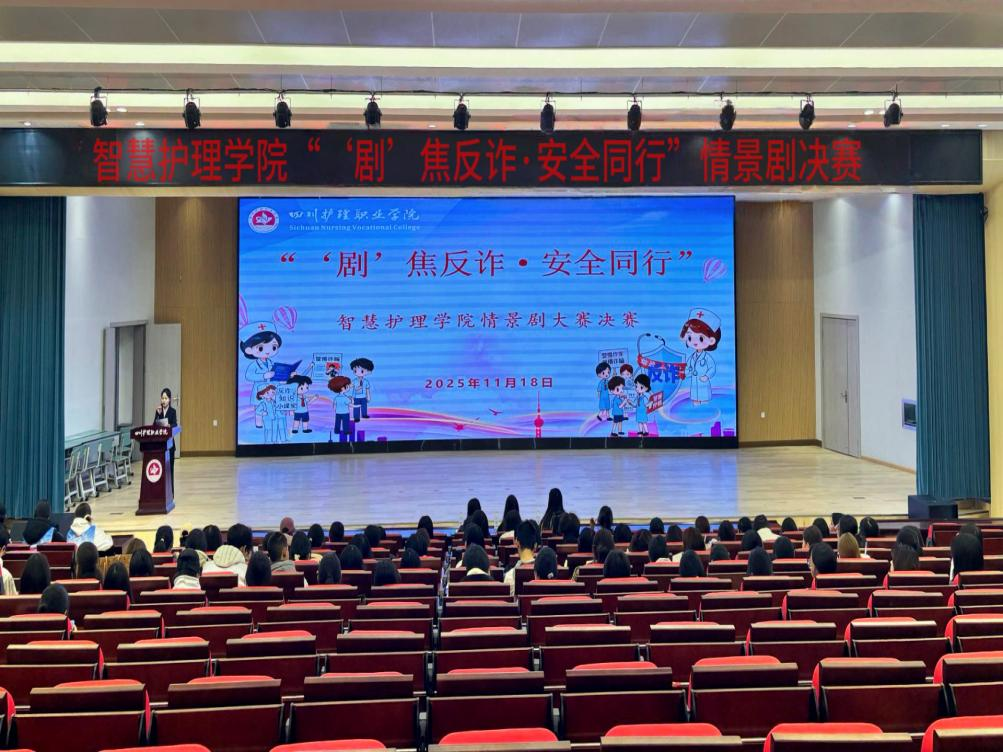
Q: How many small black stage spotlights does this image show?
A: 10